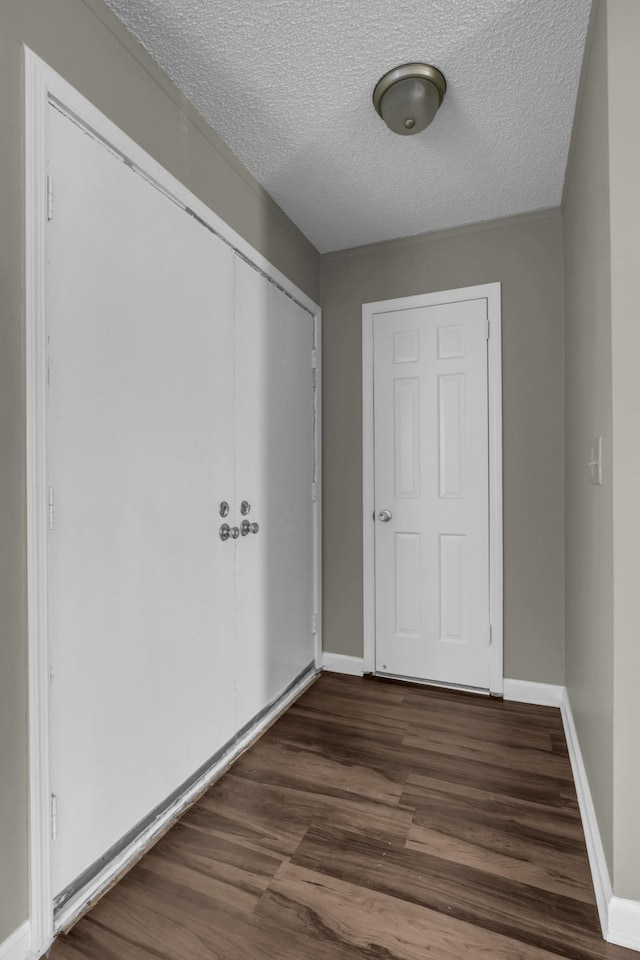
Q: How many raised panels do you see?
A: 6